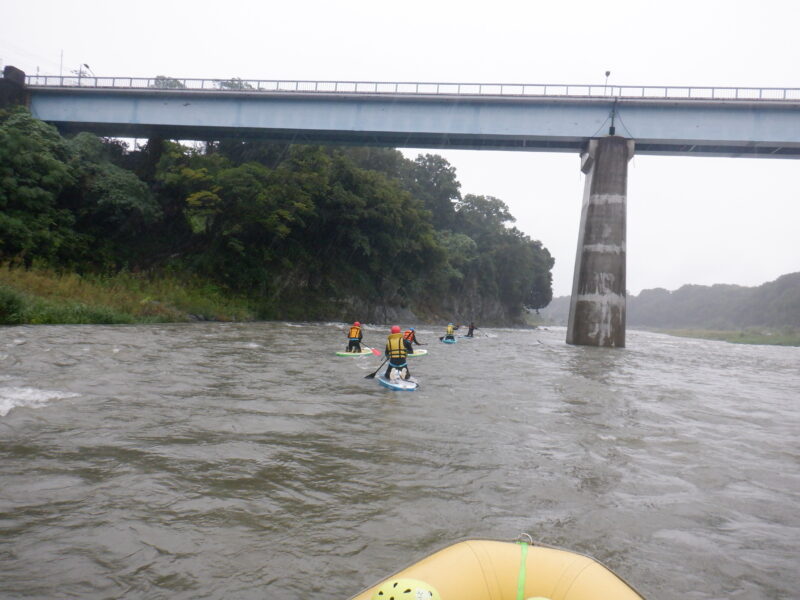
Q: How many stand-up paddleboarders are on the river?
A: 5